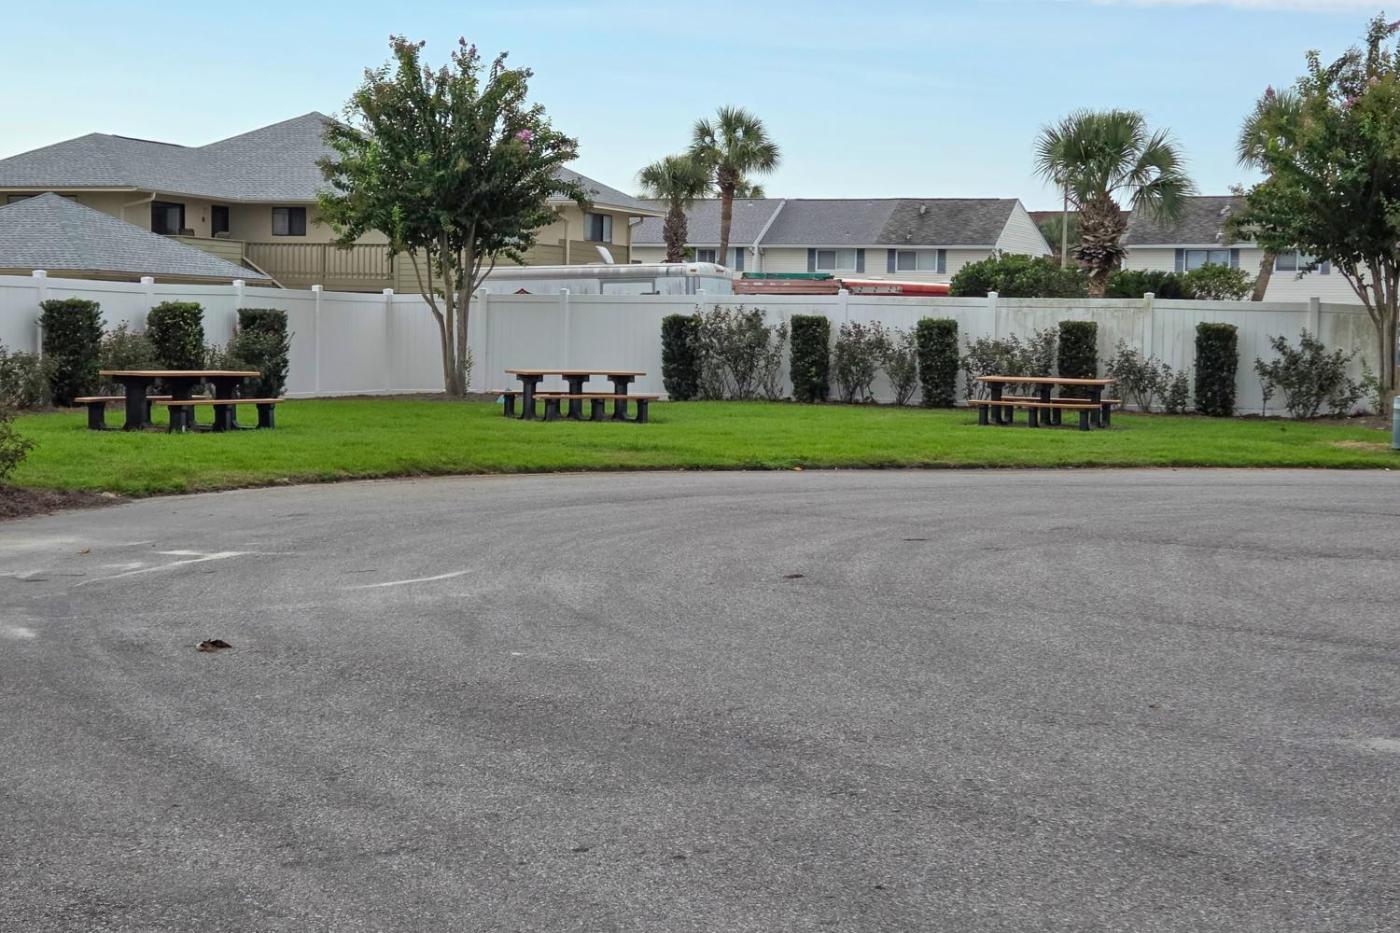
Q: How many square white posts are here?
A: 12